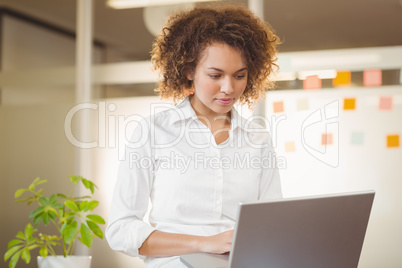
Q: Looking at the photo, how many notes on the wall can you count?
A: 11